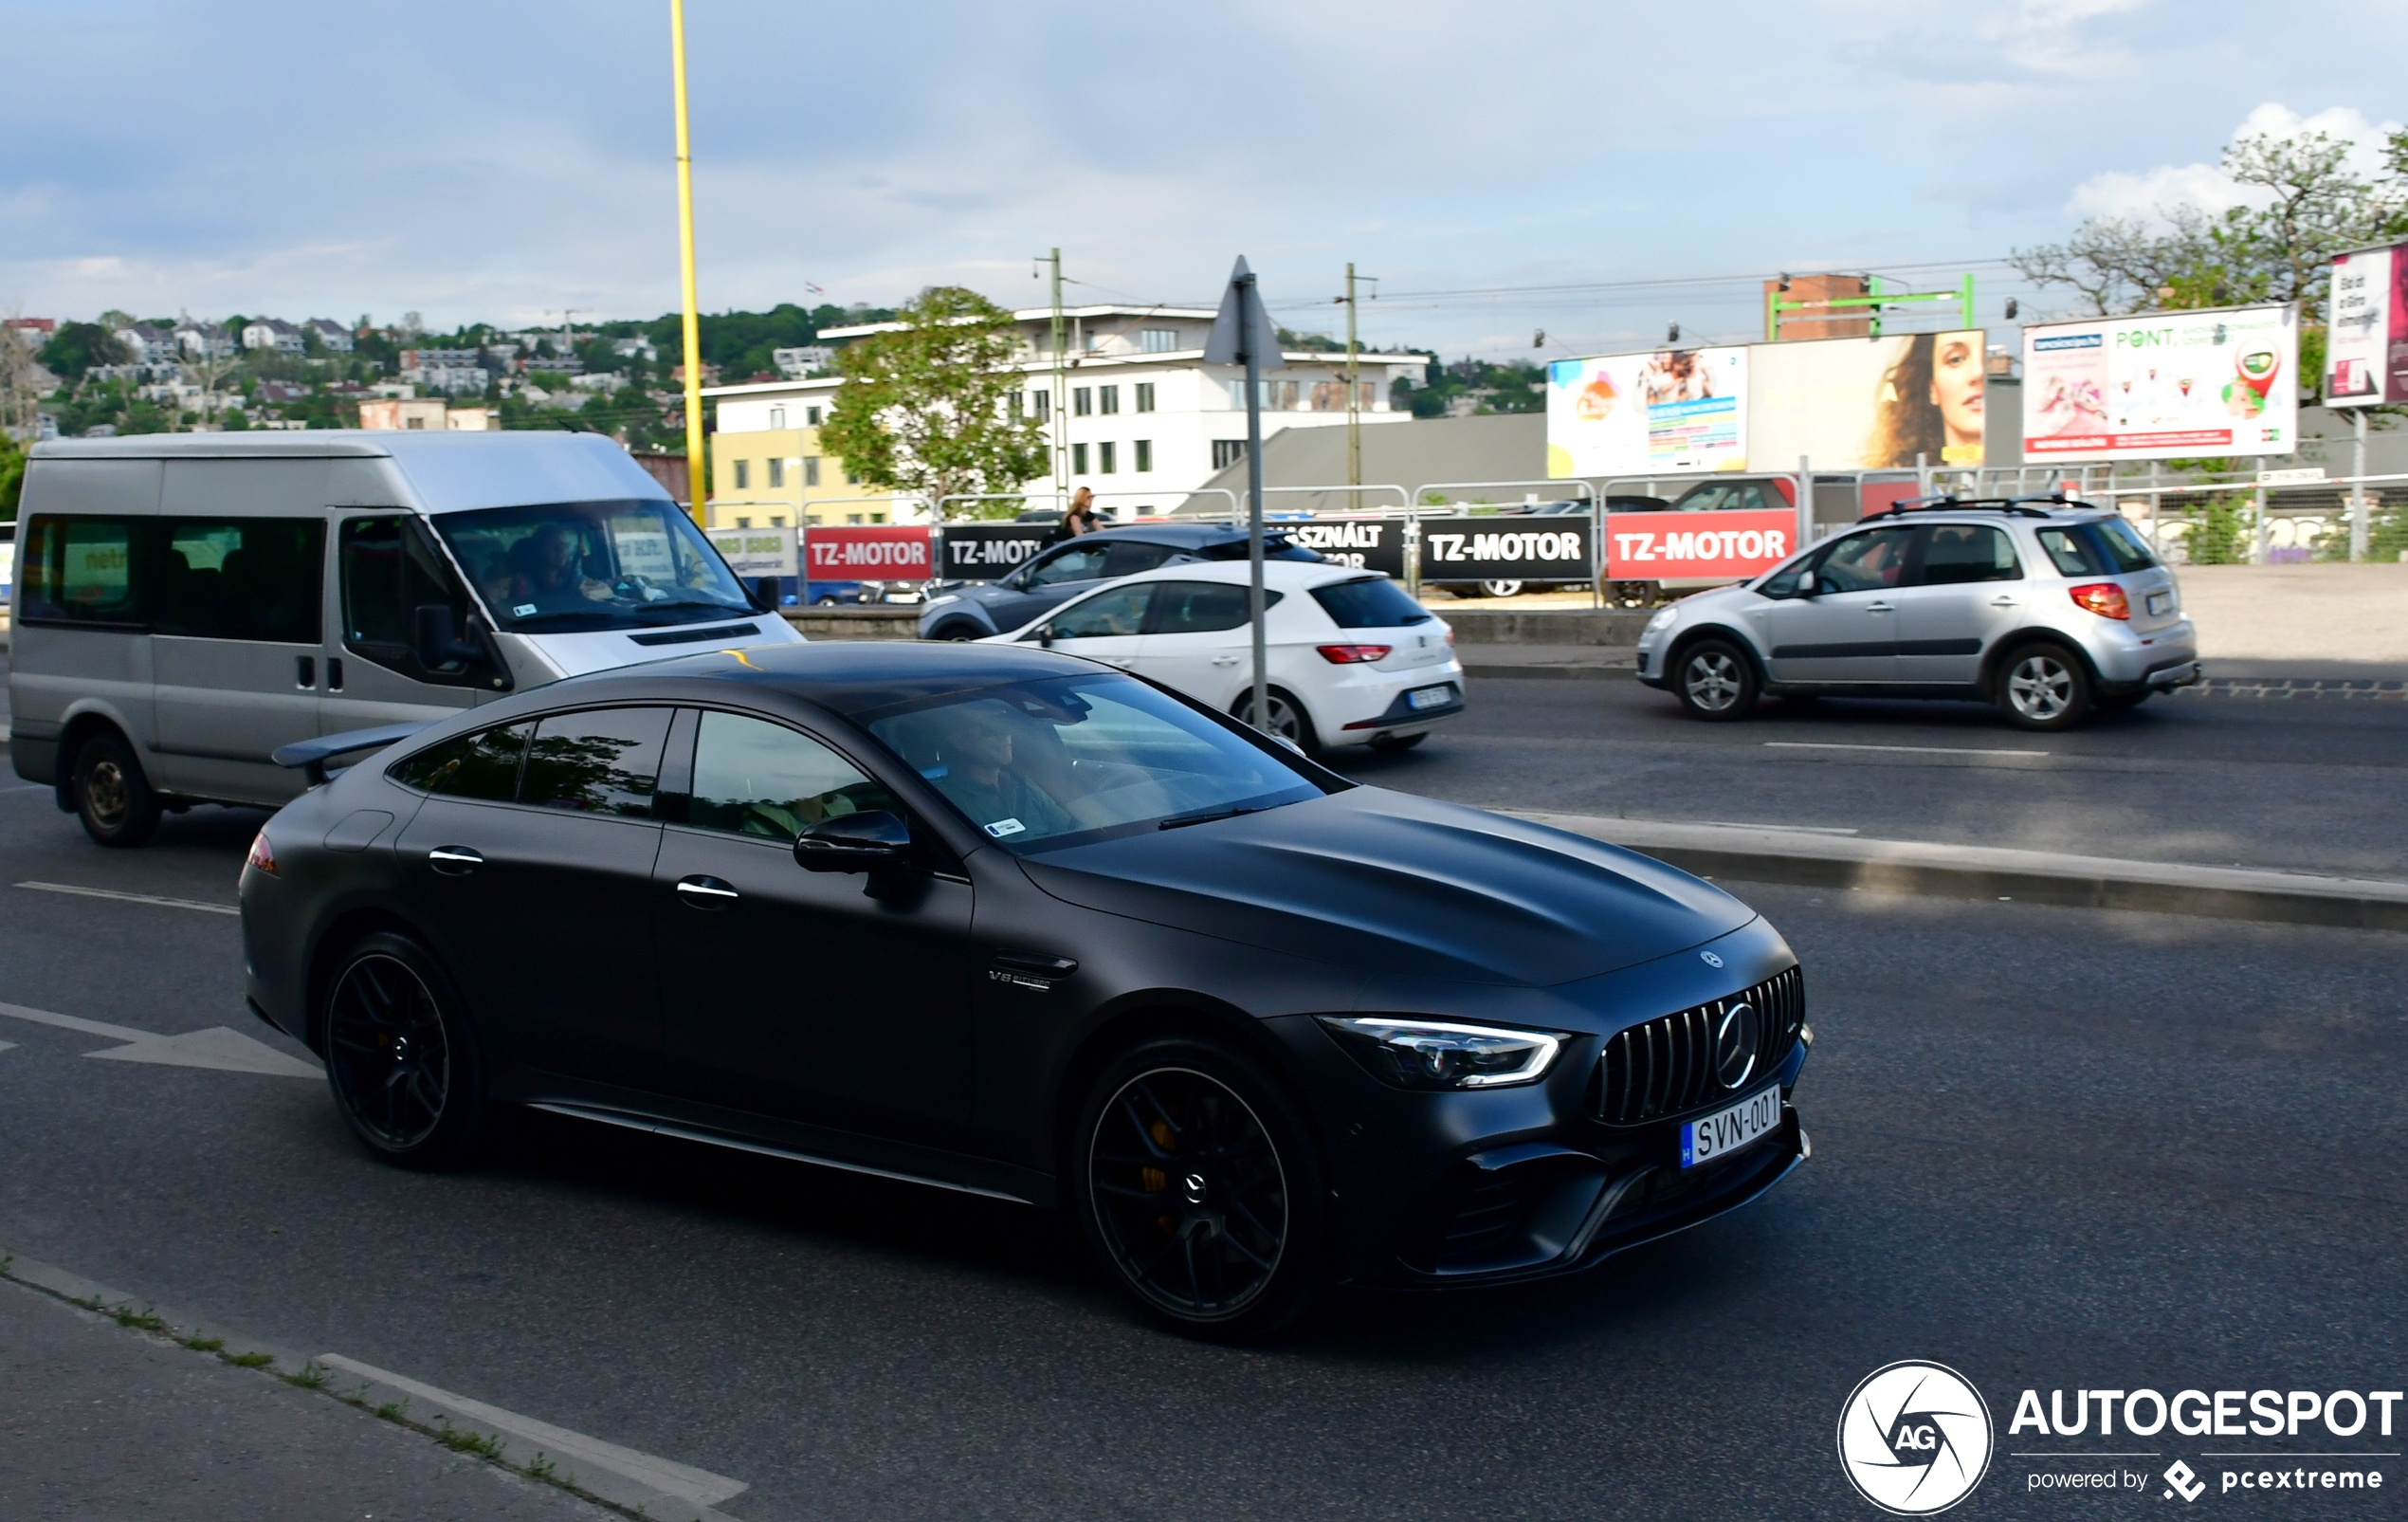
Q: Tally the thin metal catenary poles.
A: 2